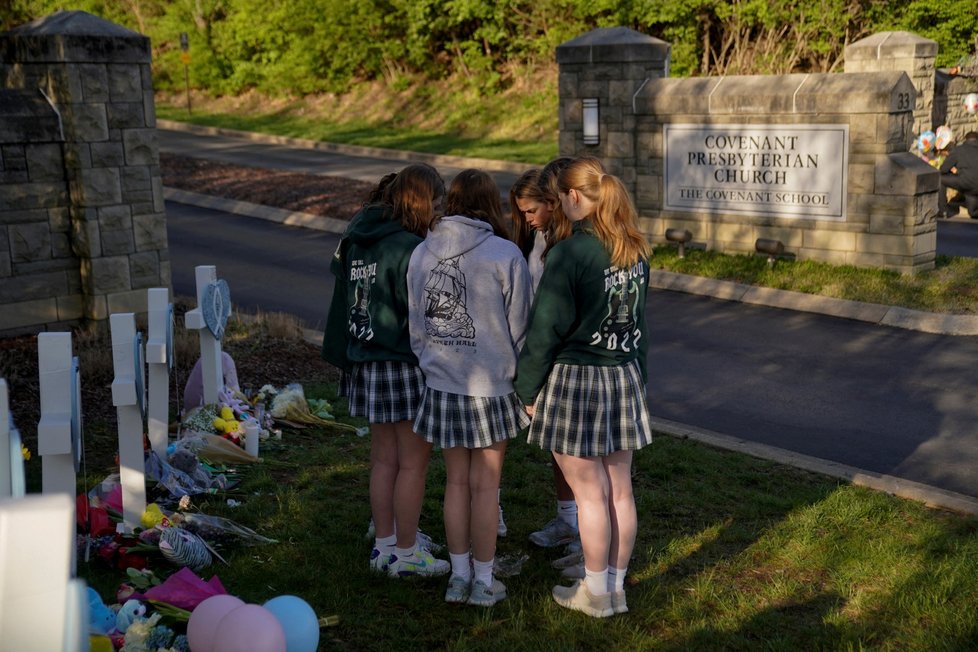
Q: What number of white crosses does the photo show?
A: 6